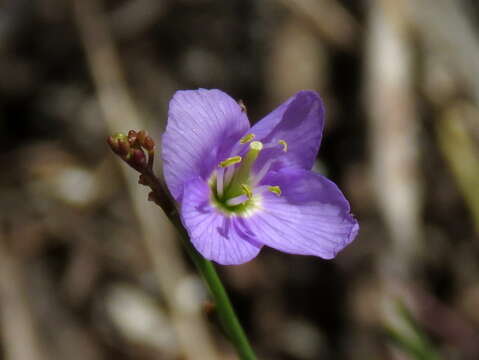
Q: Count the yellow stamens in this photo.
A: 5